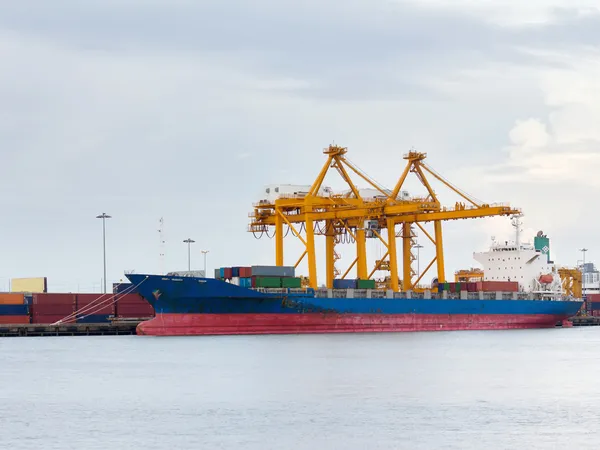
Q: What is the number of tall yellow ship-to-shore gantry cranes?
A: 2